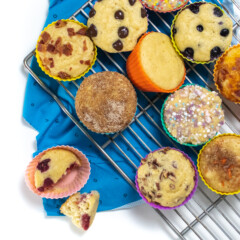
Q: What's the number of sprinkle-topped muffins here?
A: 2